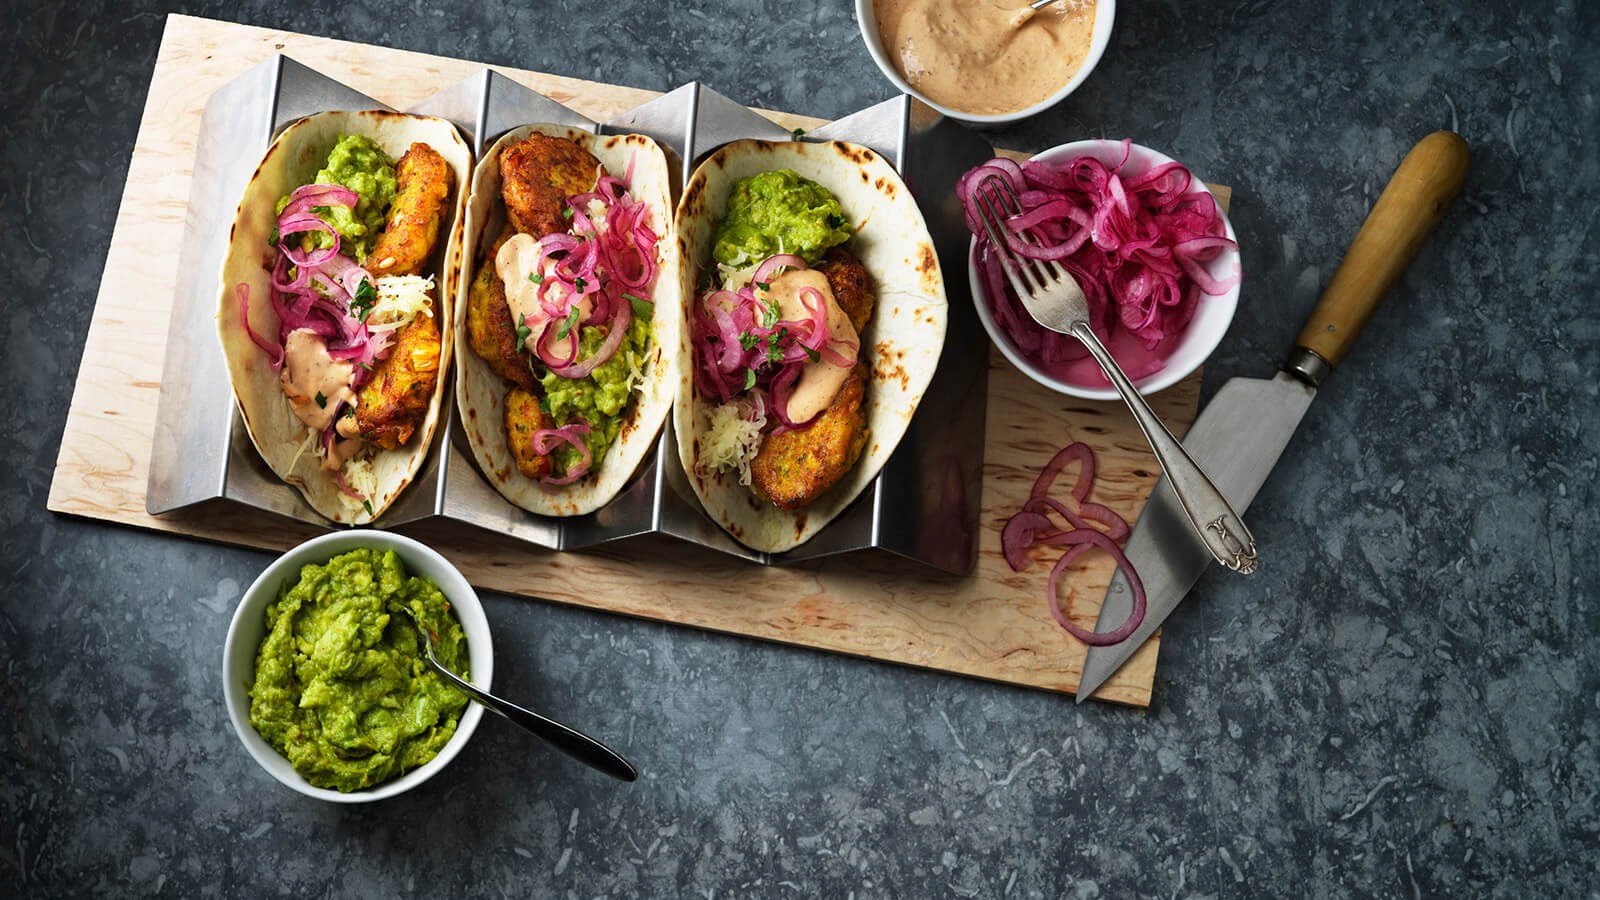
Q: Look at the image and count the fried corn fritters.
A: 7